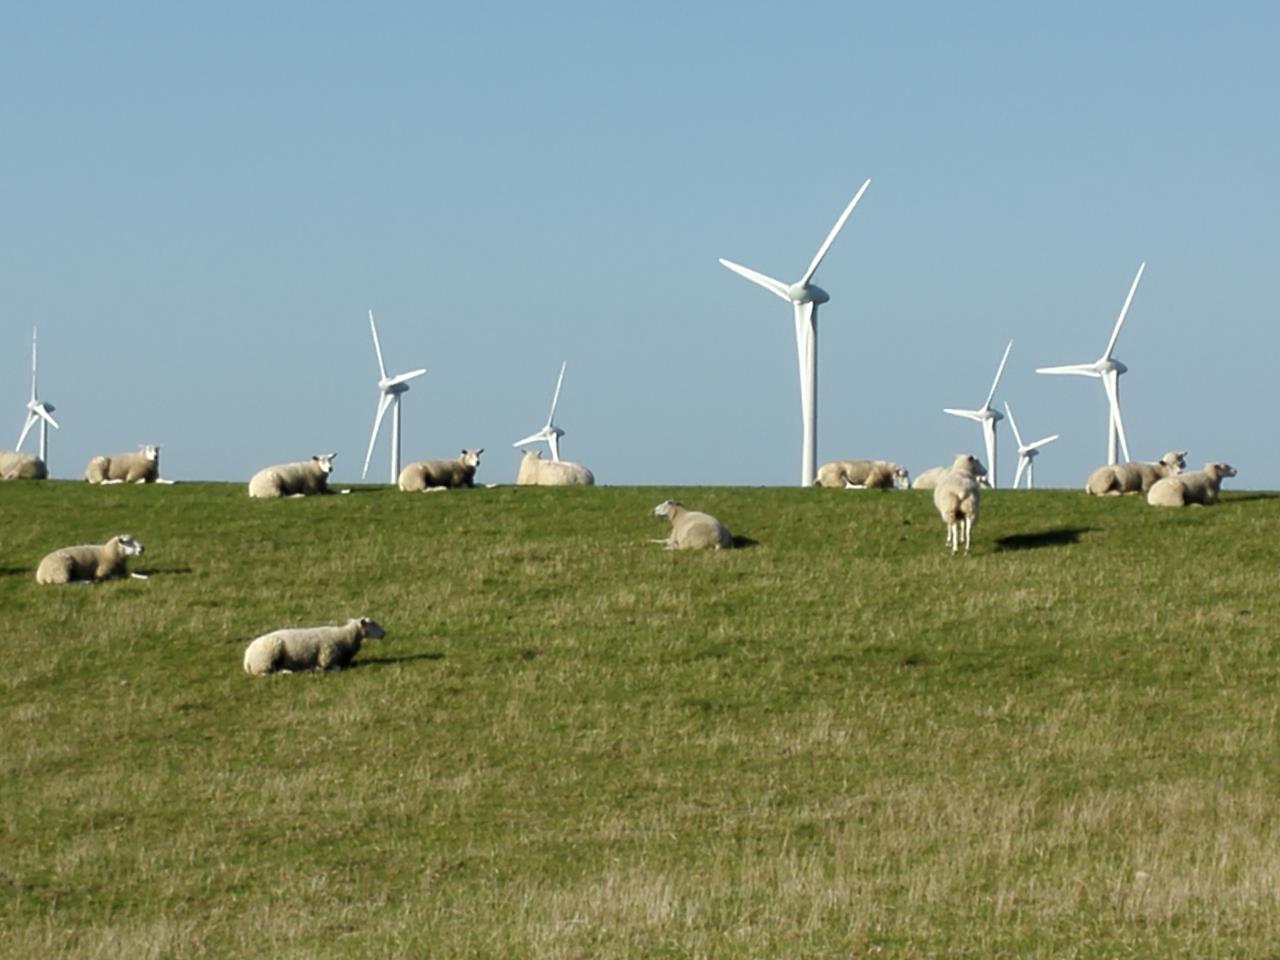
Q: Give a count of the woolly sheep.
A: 13